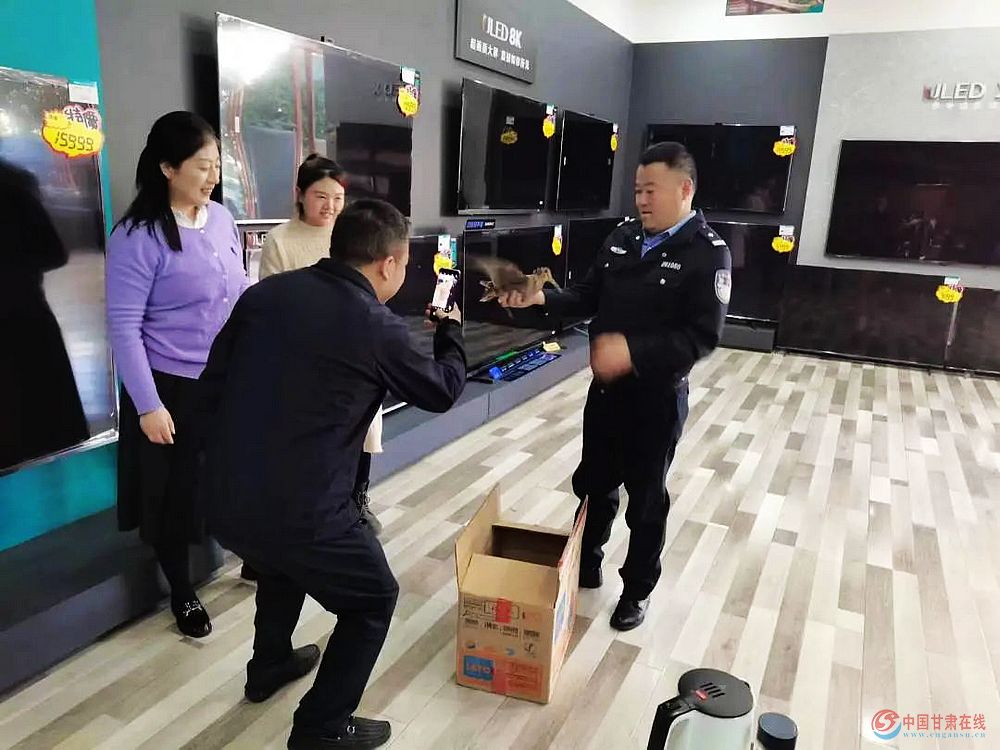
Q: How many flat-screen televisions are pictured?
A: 12